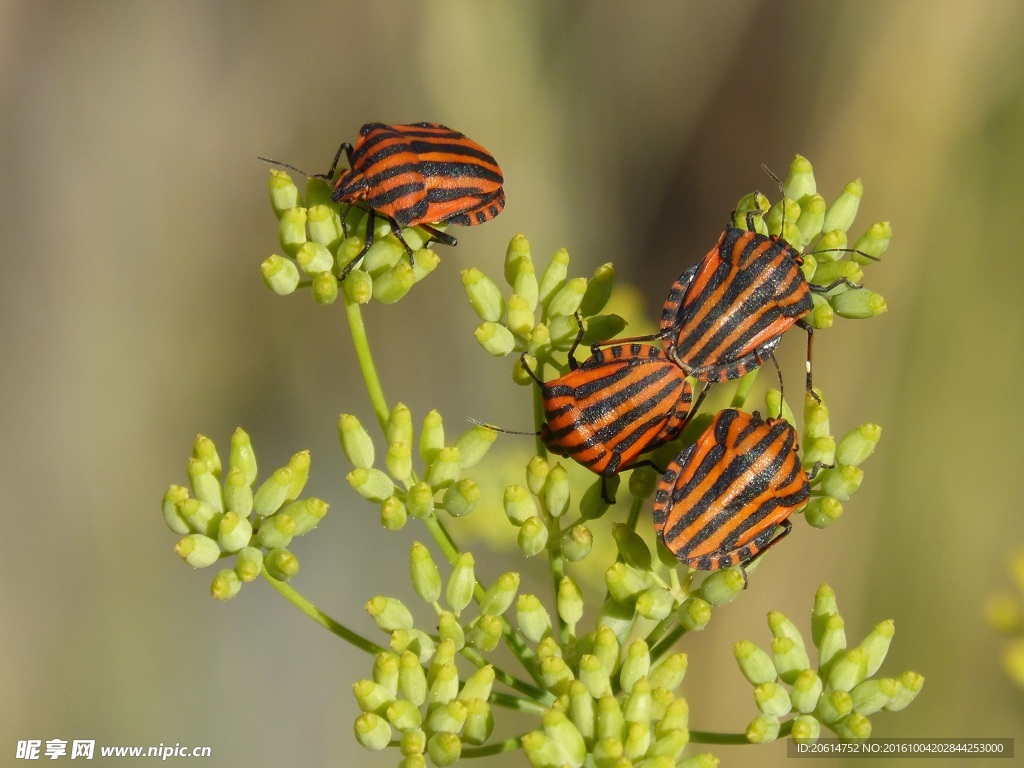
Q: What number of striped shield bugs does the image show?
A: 4